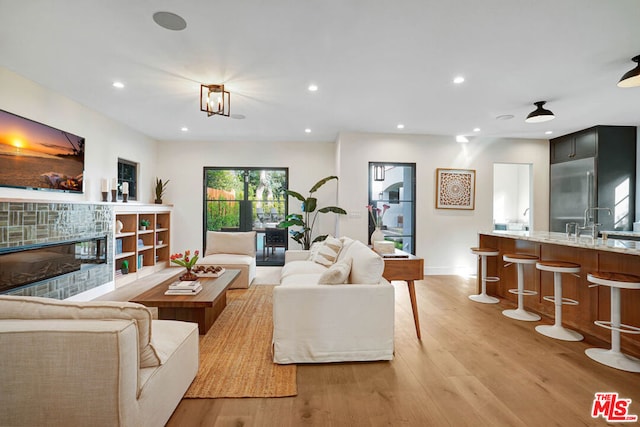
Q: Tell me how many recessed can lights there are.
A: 8